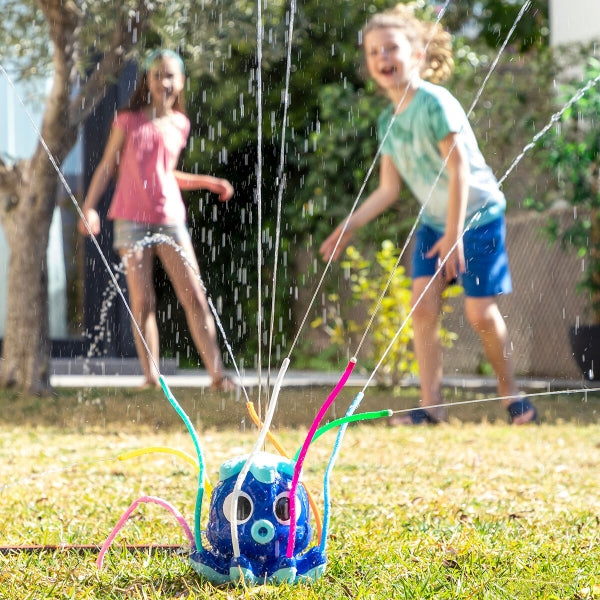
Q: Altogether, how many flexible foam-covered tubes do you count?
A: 8